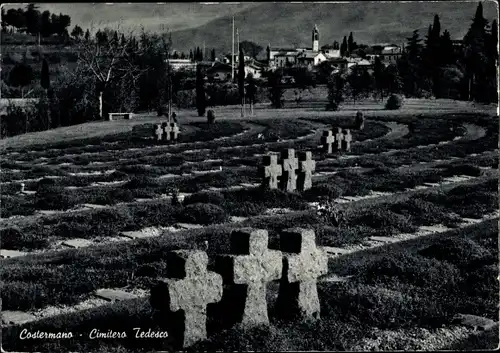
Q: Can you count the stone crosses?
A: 12